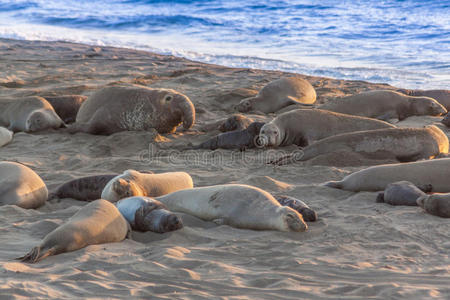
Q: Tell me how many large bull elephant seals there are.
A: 1